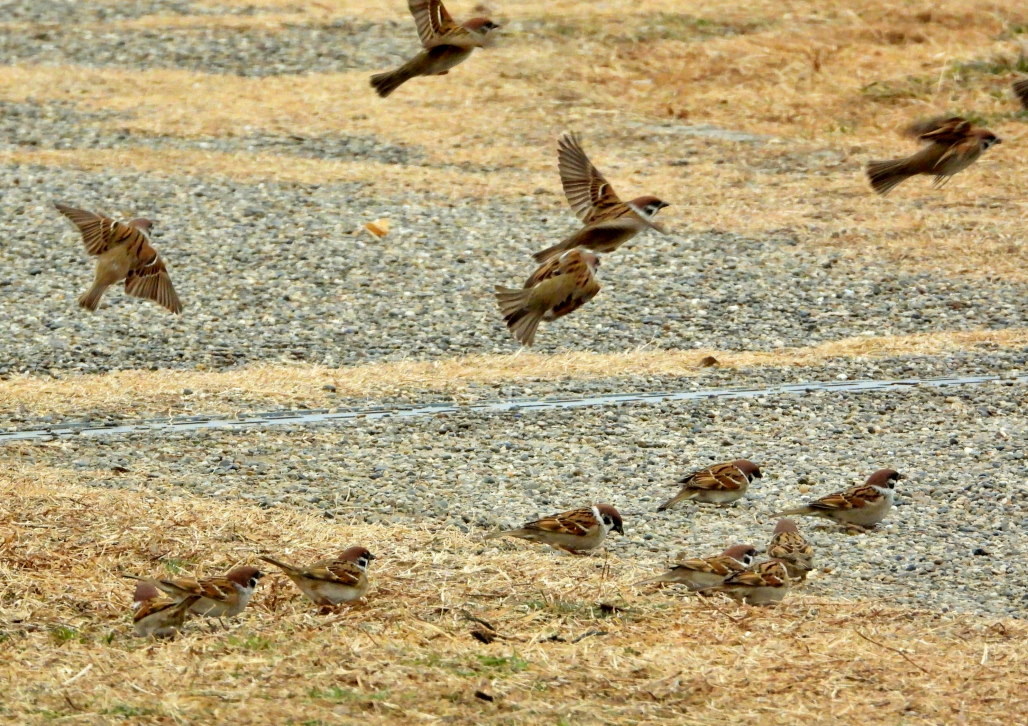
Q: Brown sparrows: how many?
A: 15